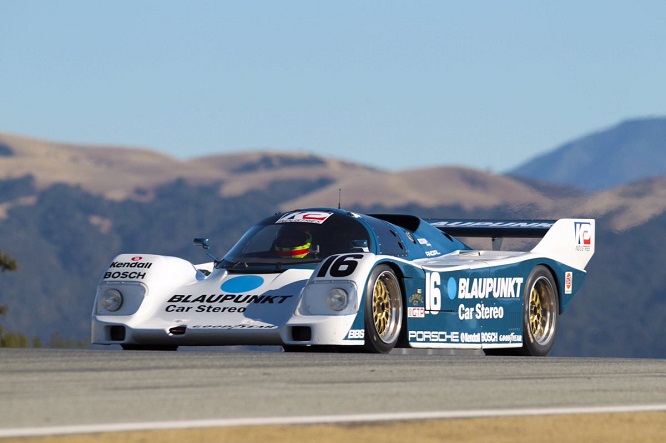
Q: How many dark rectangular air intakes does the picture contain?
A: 2